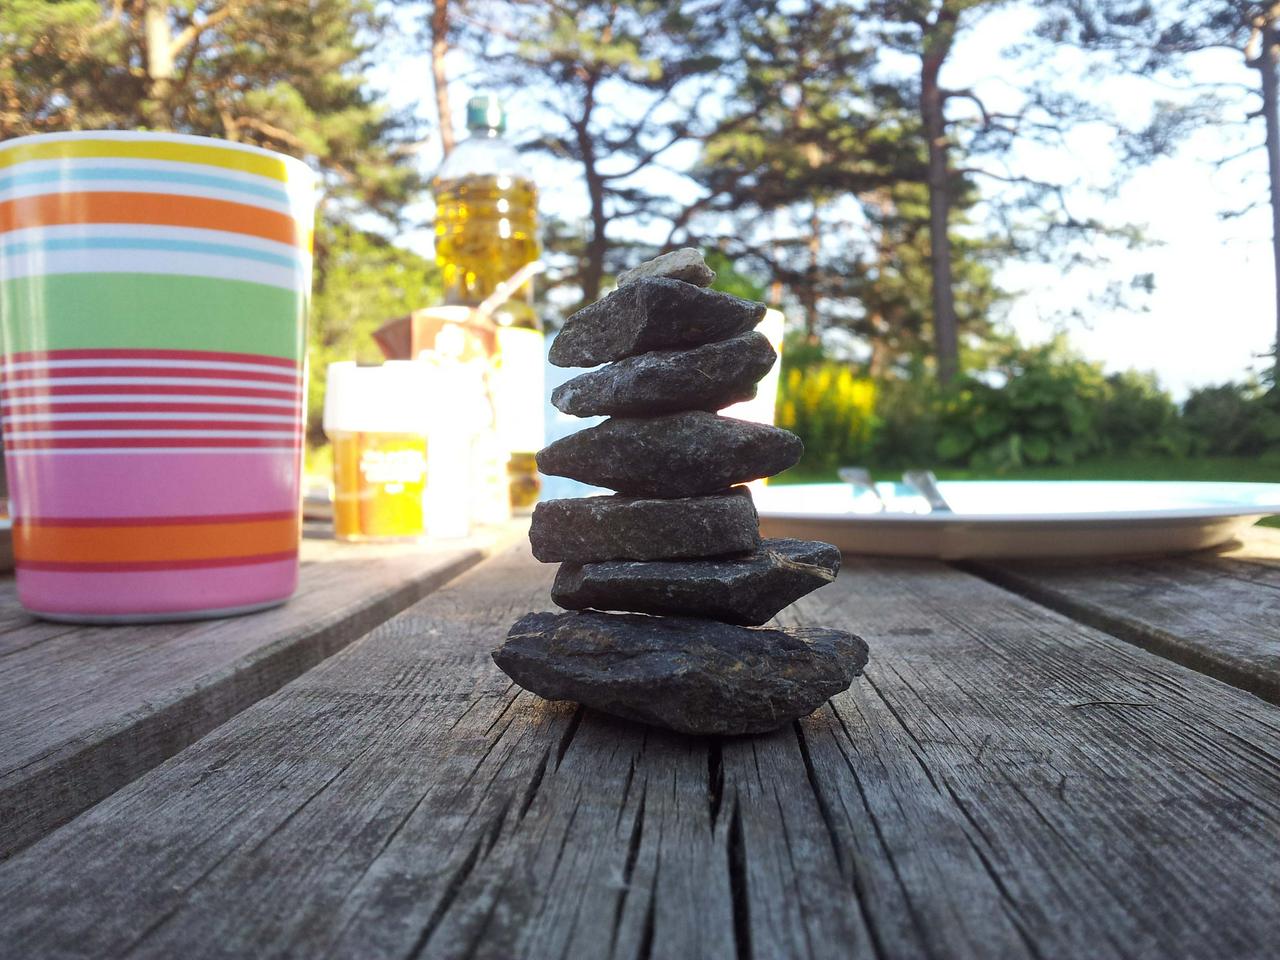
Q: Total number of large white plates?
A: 1